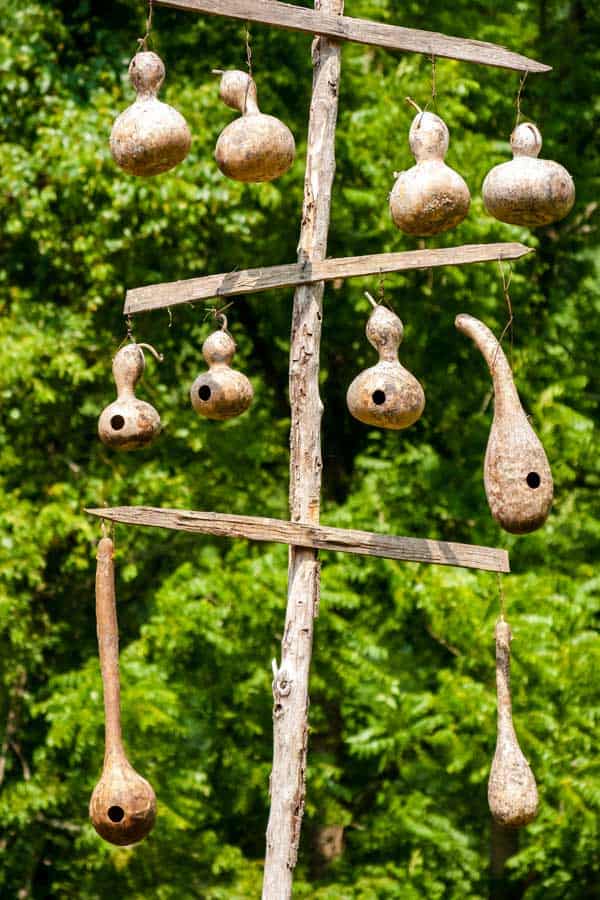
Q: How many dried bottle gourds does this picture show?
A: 10